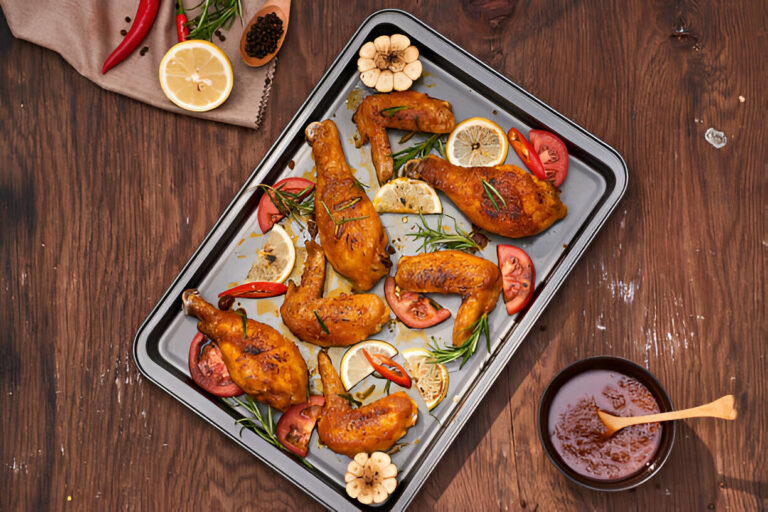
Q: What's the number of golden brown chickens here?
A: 7